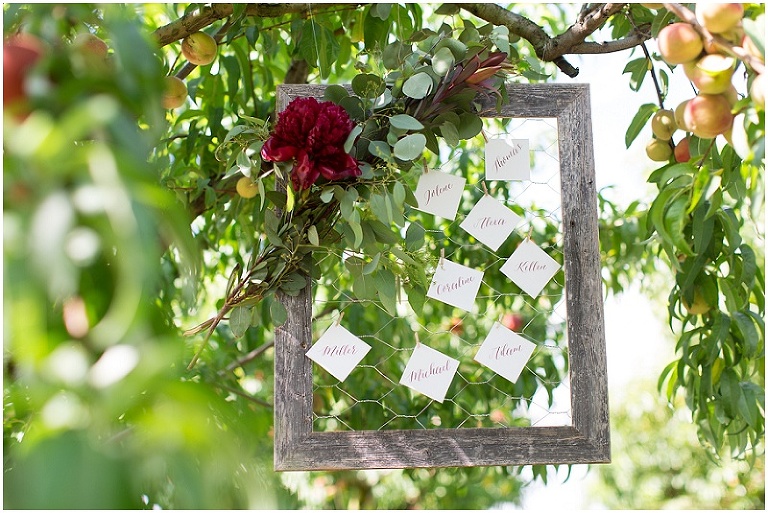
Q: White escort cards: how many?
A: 8